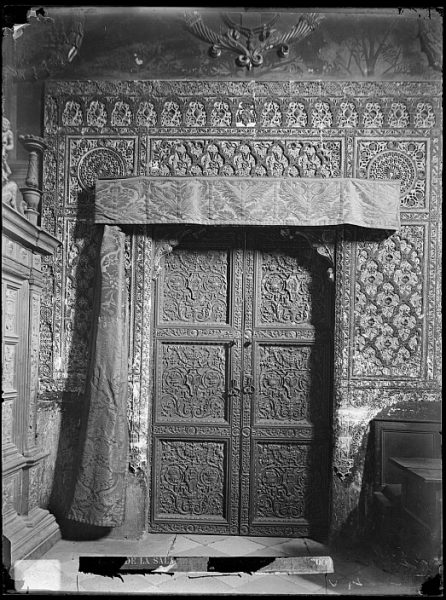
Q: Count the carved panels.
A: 6